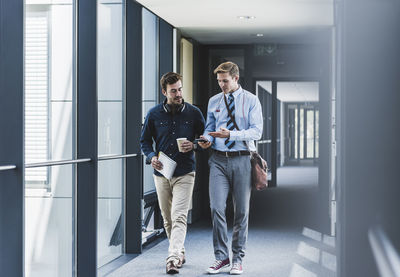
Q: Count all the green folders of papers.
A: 0